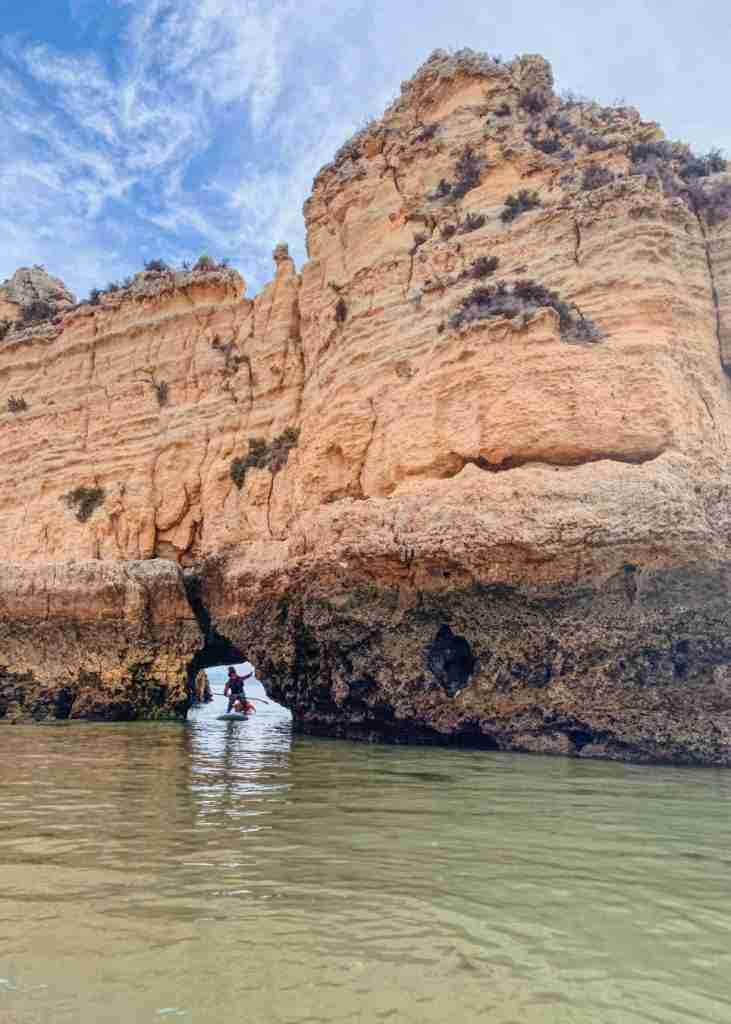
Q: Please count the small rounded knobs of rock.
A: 1